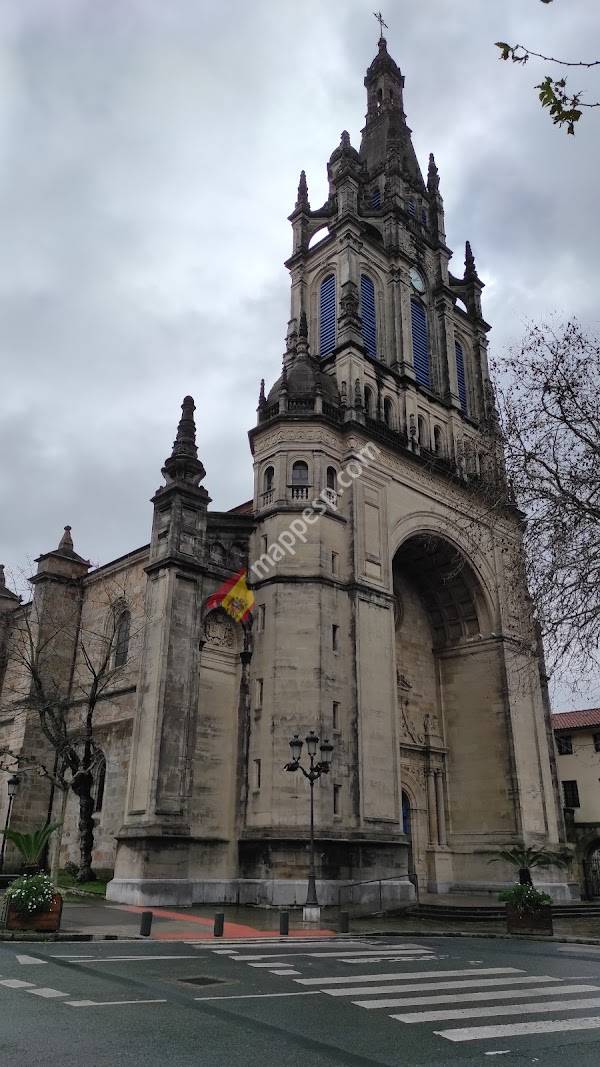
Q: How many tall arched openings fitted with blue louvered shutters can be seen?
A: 4